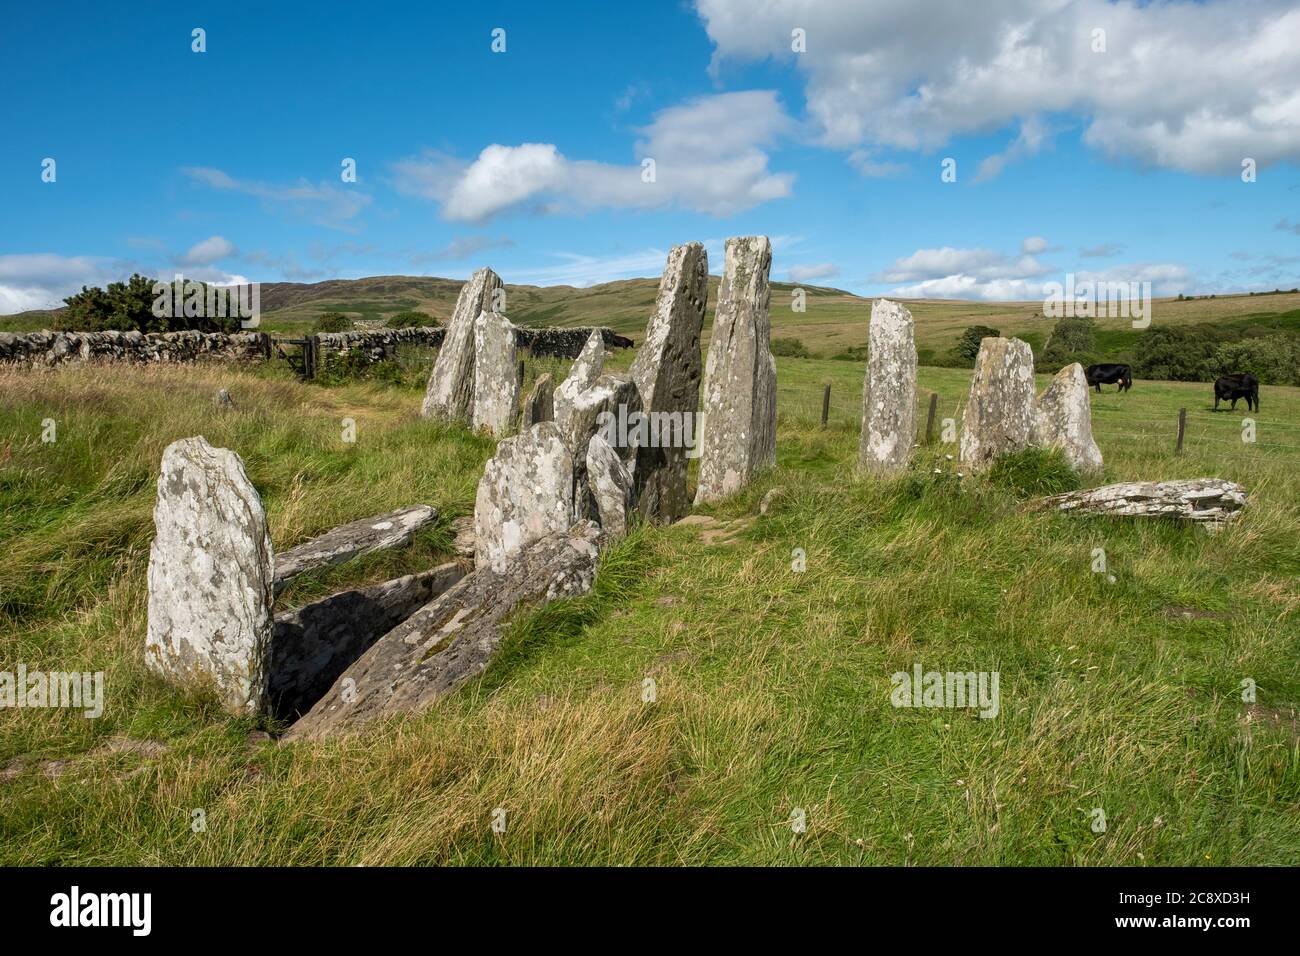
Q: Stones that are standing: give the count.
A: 13